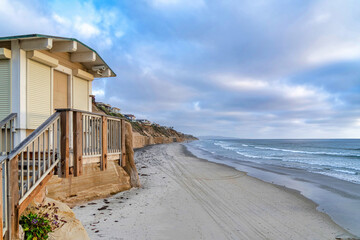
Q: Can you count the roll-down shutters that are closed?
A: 3